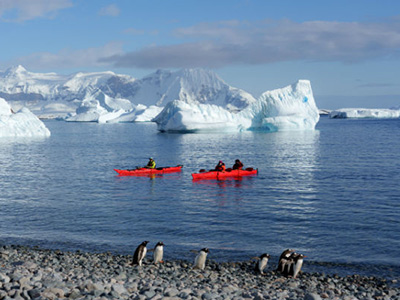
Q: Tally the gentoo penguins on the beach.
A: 7